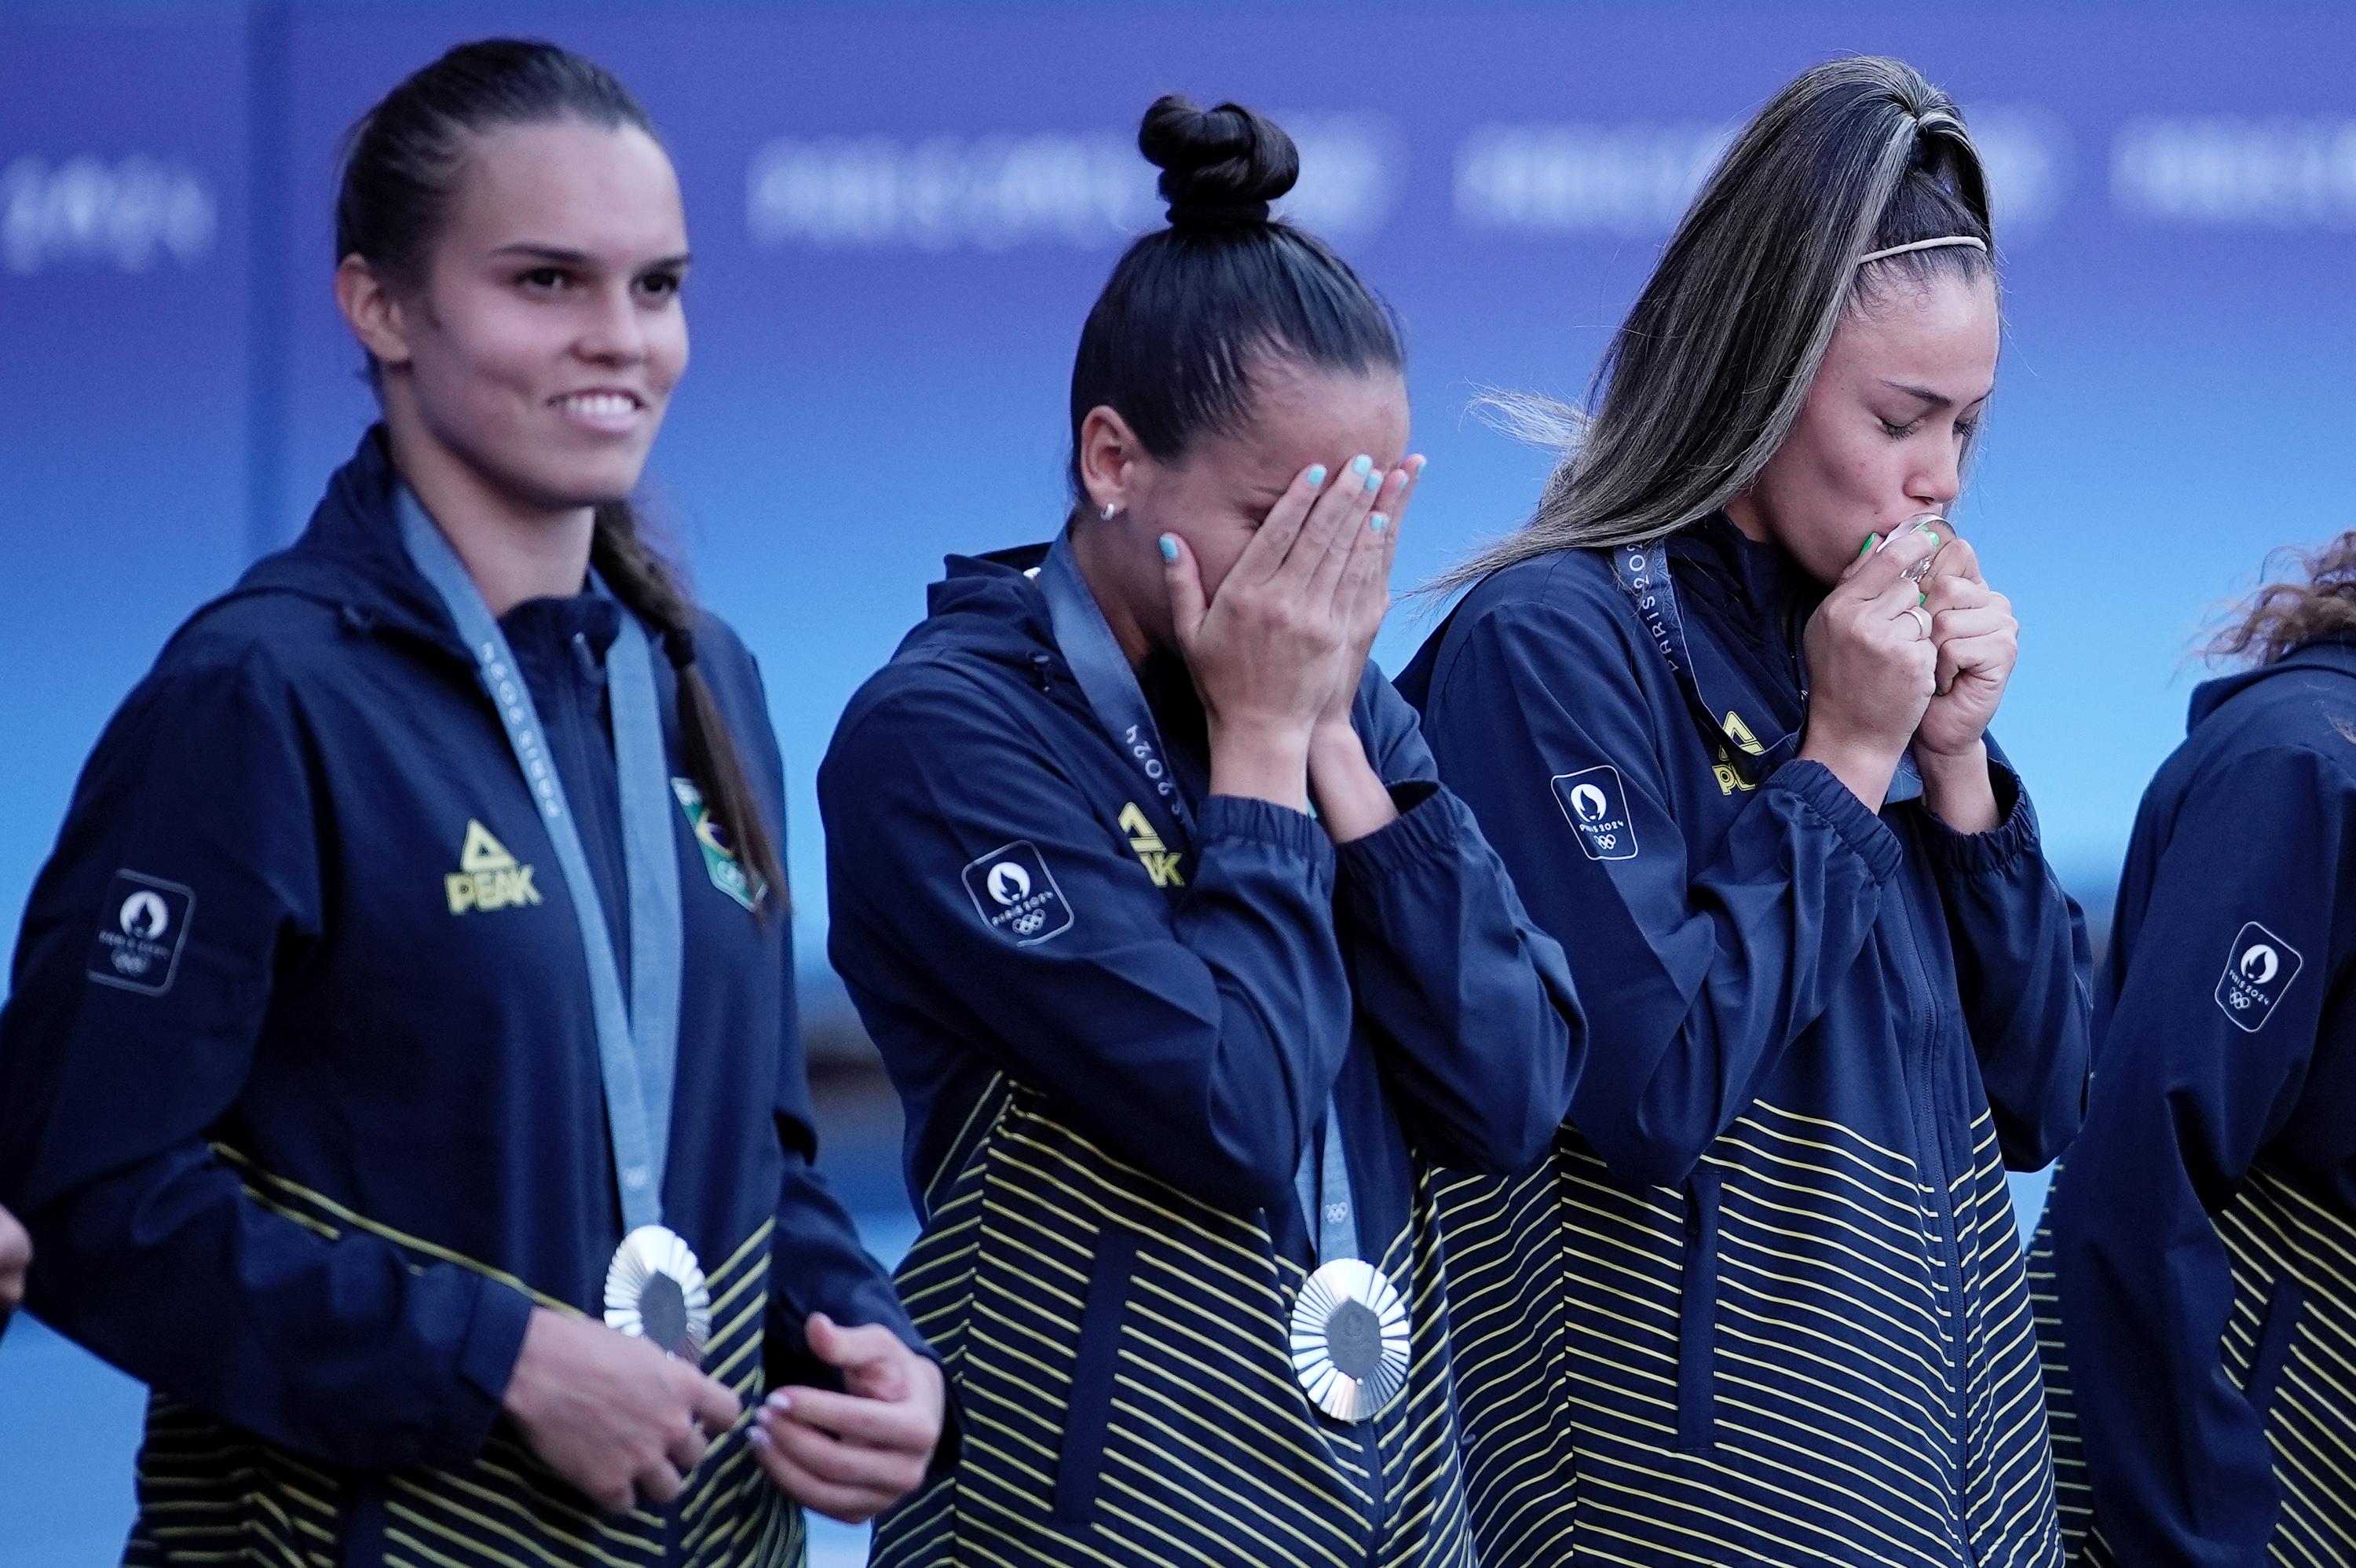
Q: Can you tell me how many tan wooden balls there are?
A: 0